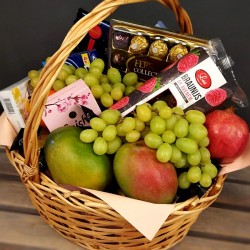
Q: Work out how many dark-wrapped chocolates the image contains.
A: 2